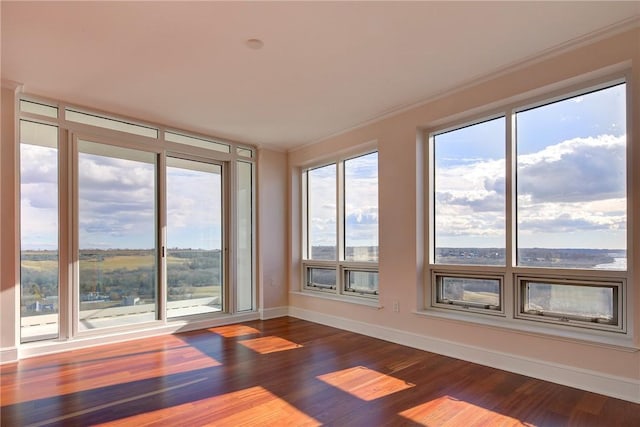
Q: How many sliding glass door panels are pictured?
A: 2